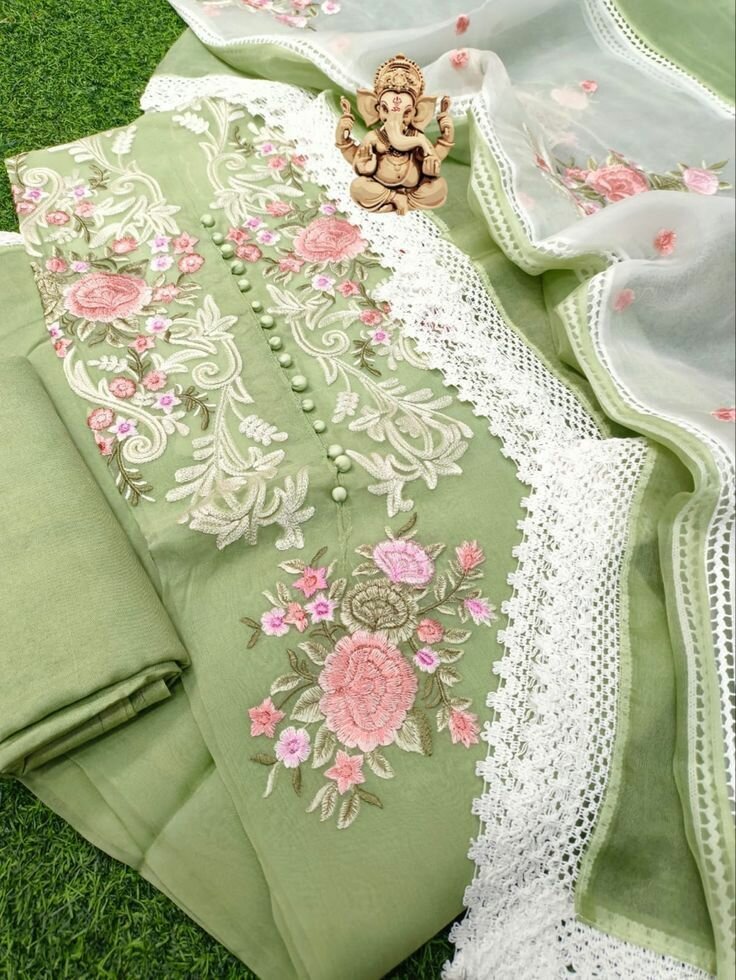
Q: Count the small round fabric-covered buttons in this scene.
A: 15